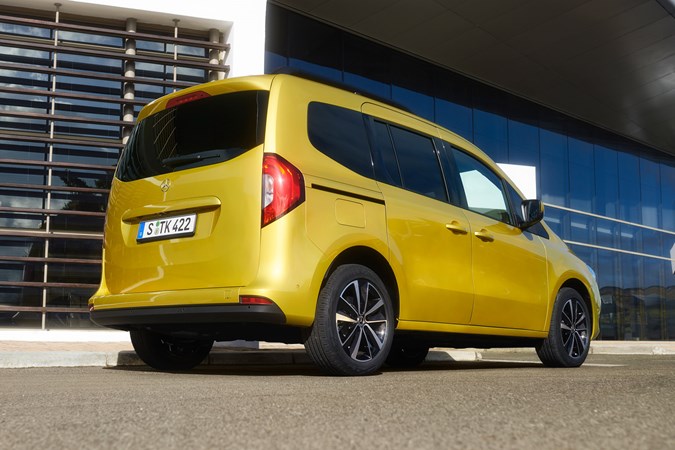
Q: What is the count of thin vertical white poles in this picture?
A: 2